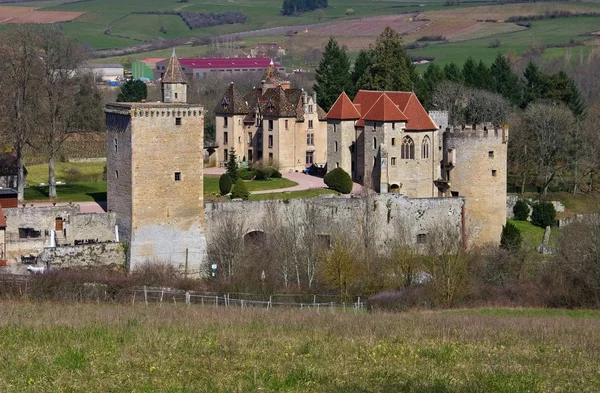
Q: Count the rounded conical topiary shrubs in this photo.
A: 3